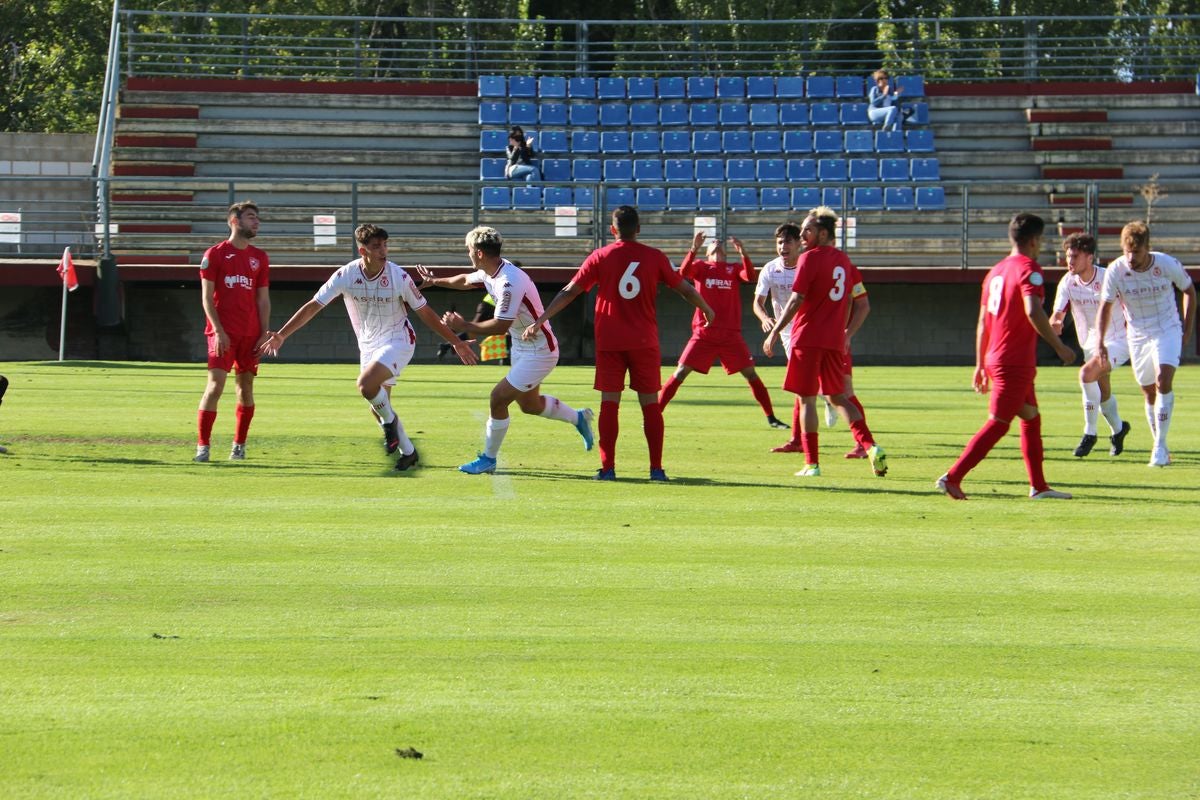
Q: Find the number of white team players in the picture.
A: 5